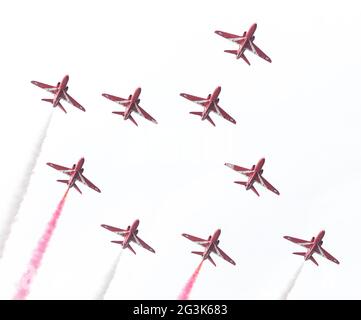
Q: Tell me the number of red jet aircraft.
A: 9